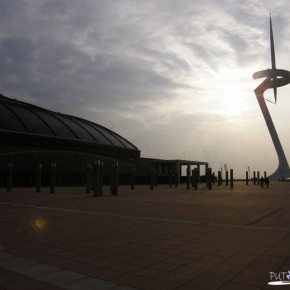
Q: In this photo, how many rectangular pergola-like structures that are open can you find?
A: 3